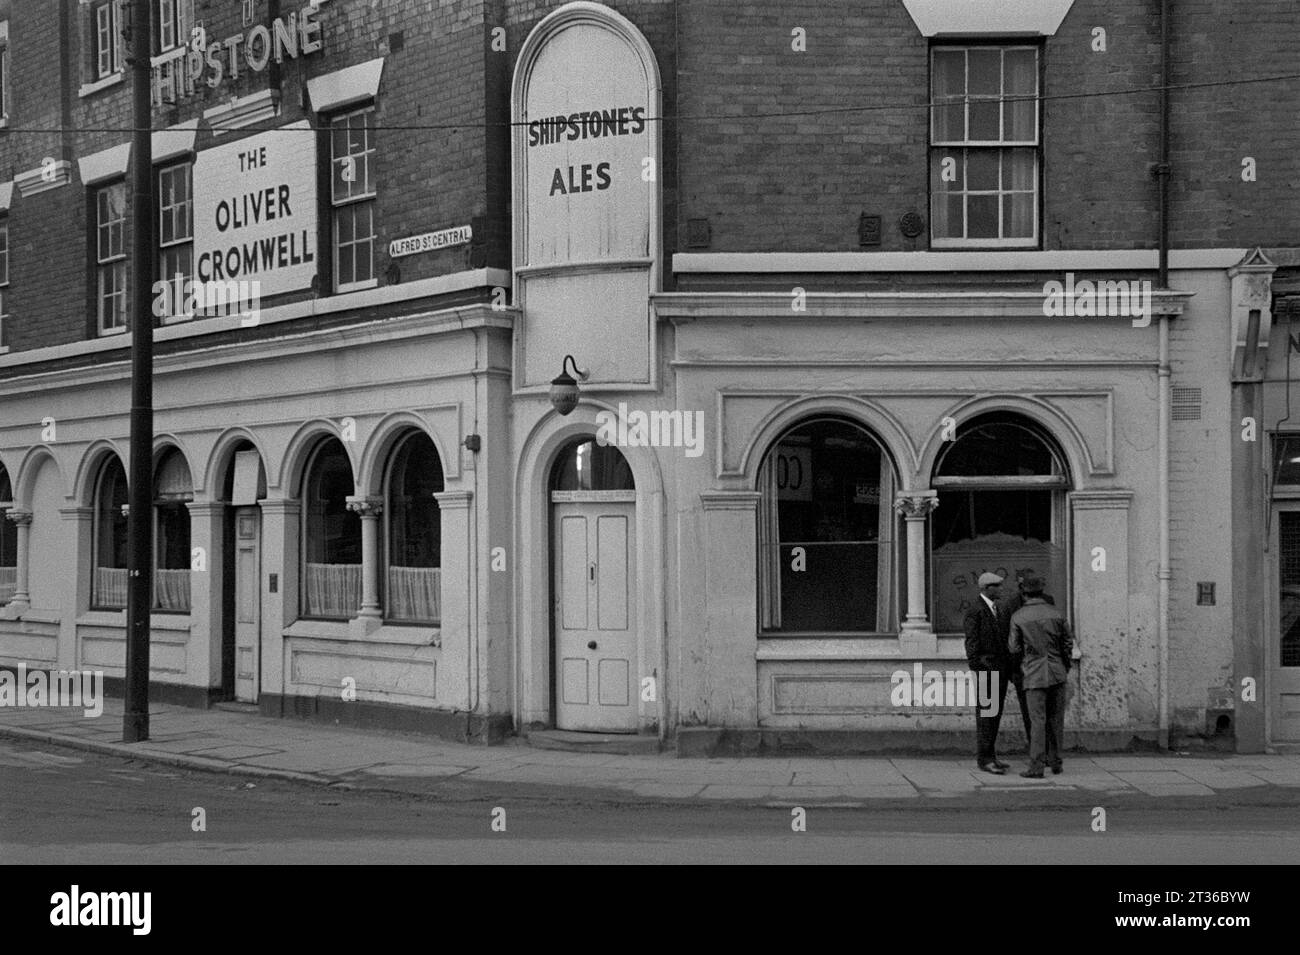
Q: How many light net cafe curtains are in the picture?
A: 5